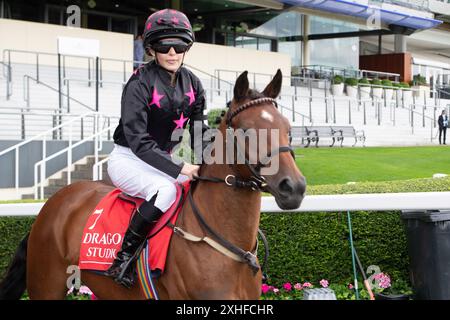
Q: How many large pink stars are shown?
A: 3